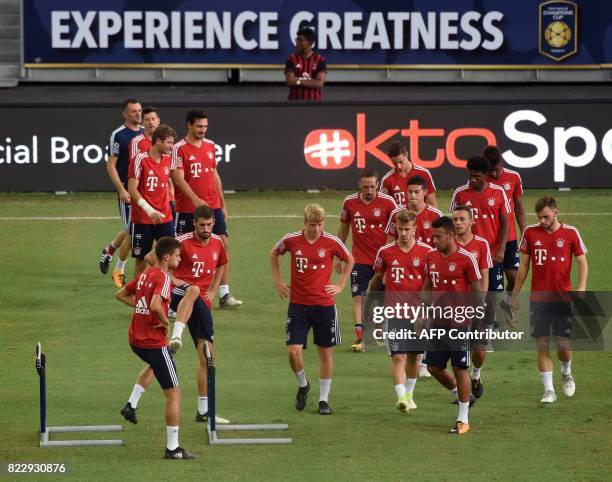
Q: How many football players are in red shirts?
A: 15